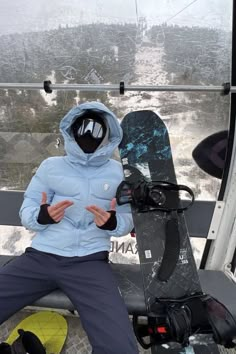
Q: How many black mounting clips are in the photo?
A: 3